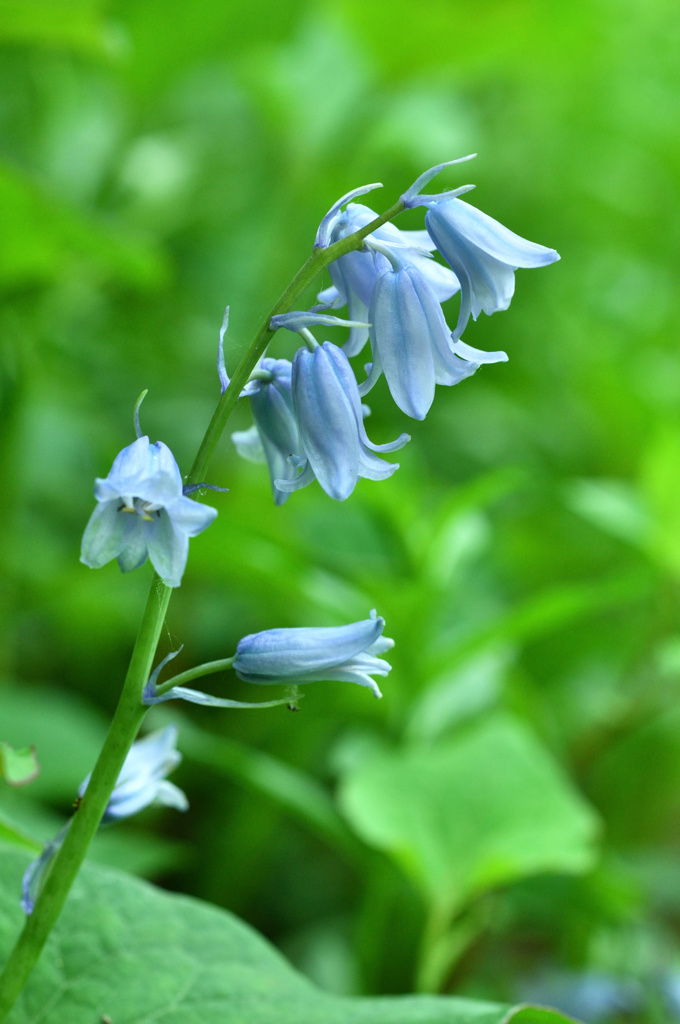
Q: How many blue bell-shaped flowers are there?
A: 8